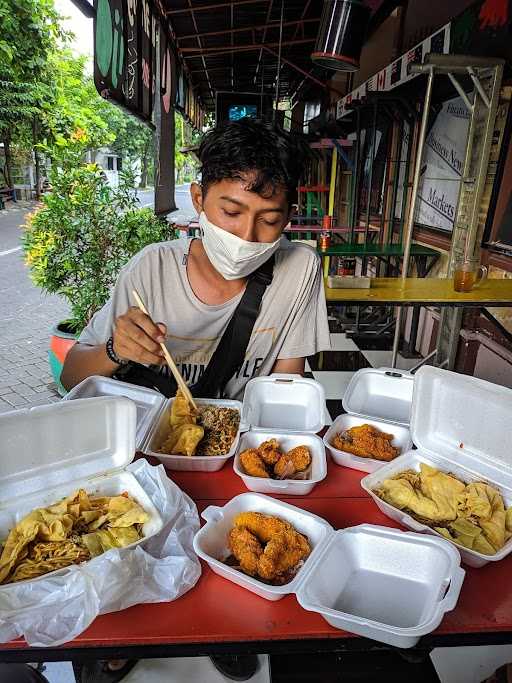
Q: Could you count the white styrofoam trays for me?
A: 6